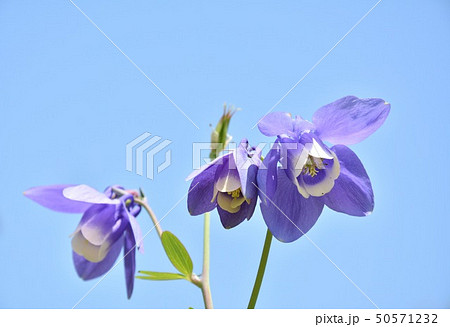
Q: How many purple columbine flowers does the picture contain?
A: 3